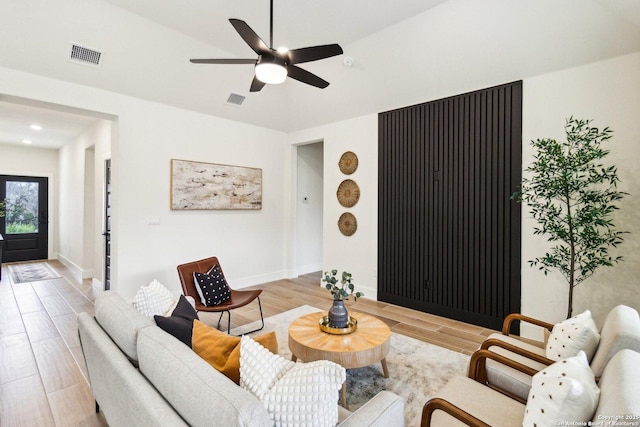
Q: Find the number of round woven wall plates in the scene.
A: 3